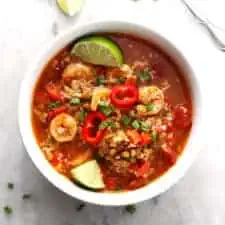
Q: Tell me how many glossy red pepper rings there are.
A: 2